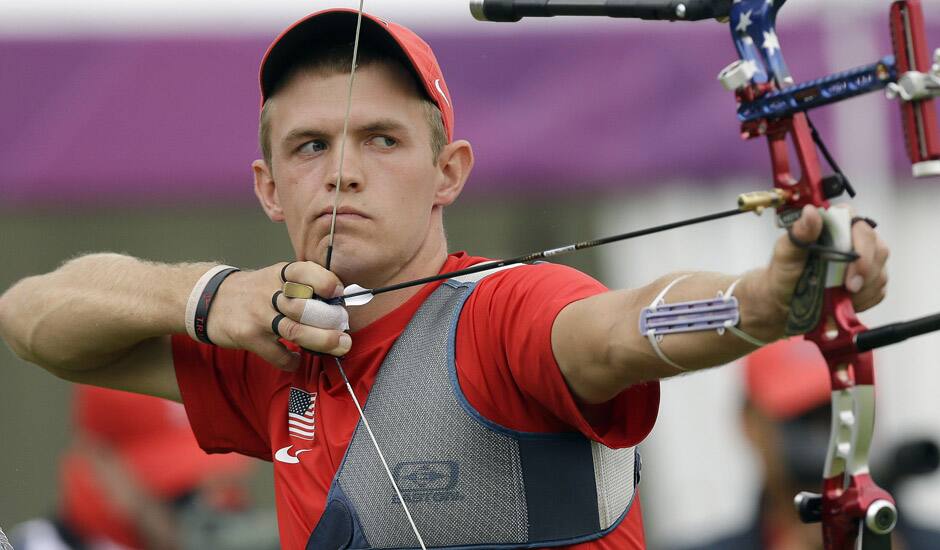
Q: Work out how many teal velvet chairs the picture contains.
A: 0